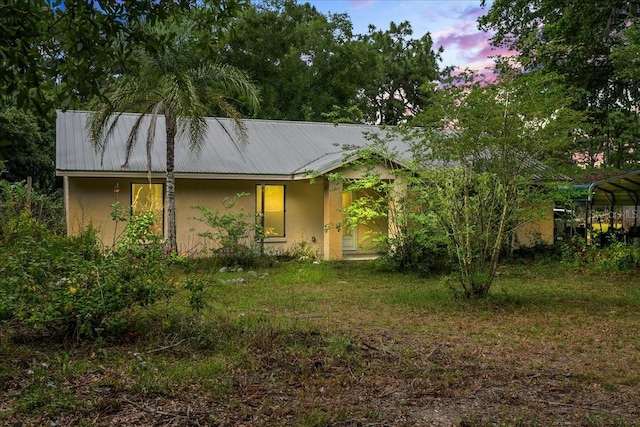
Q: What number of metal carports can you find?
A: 1